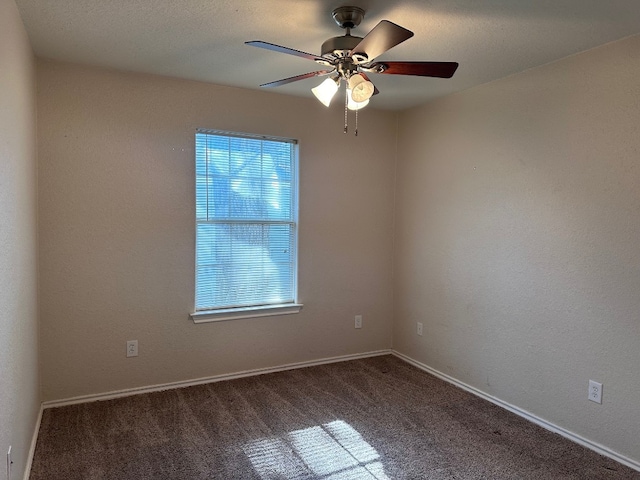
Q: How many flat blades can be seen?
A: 5